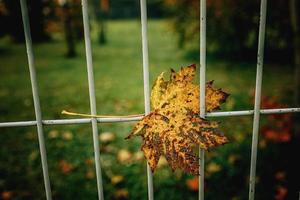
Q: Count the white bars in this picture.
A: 6